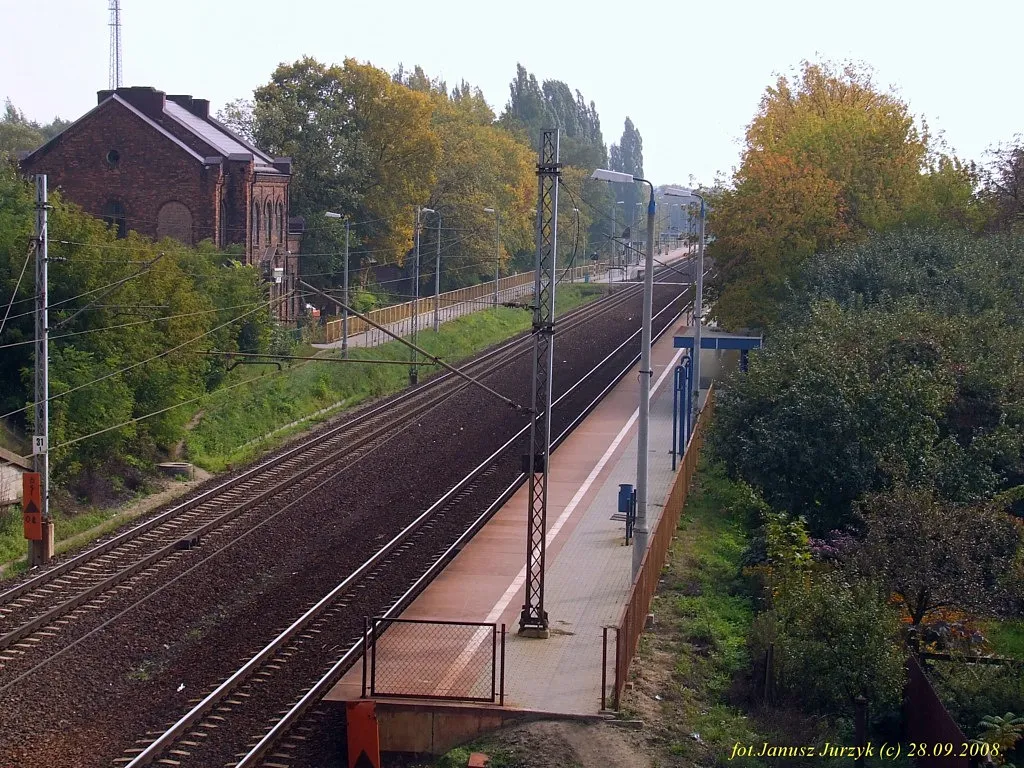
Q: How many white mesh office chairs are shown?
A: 0